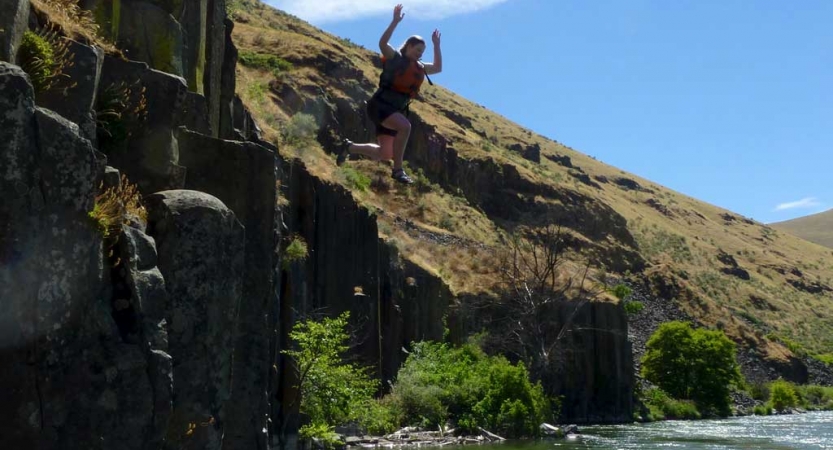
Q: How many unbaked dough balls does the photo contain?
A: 0